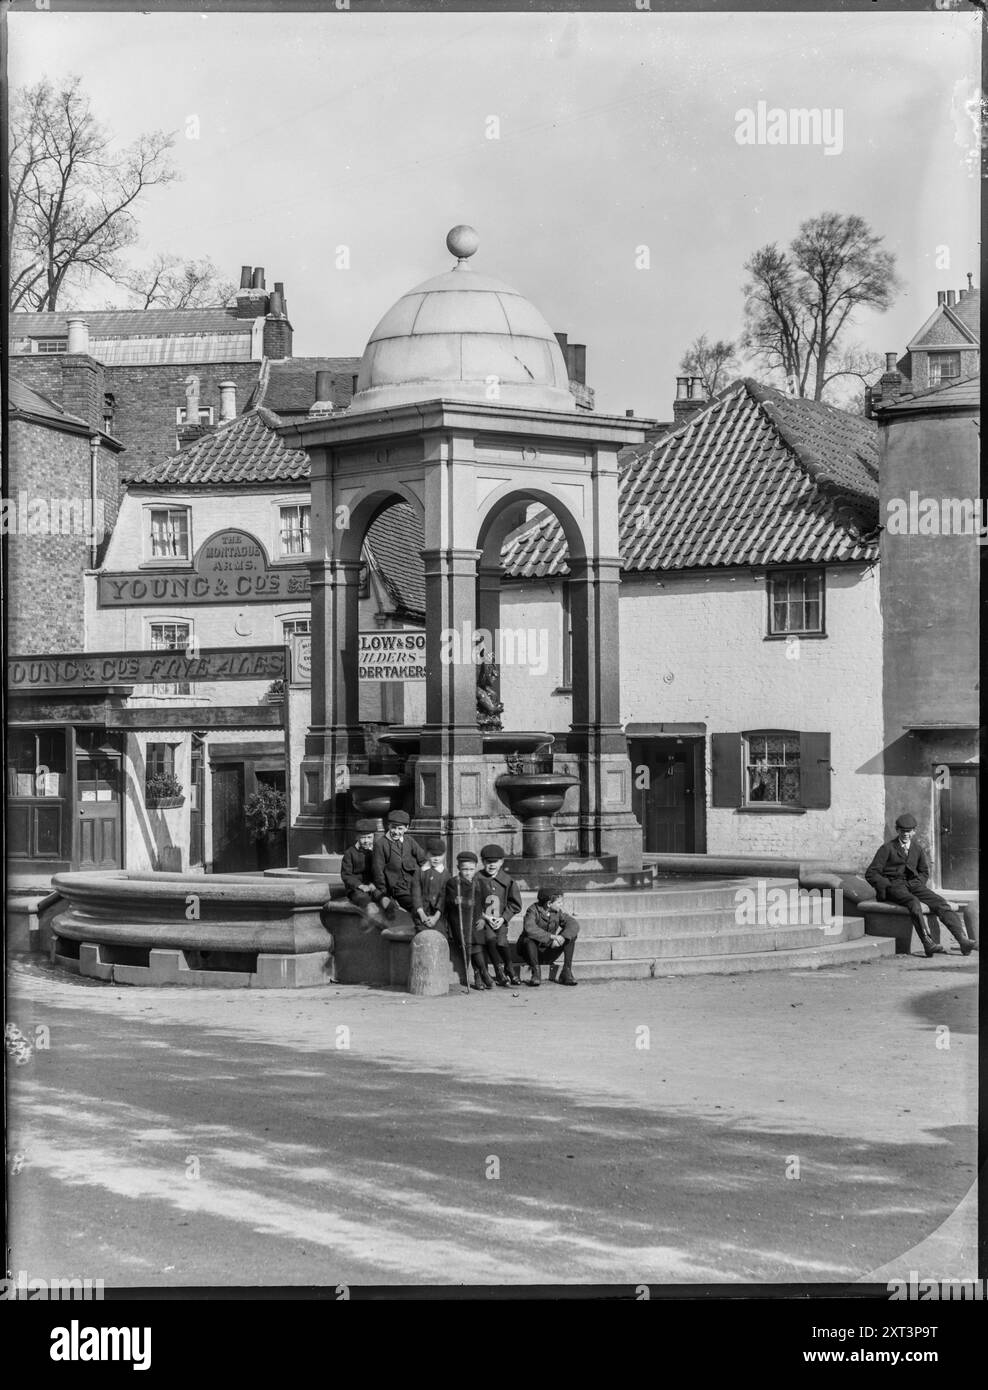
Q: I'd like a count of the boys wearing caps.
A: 7